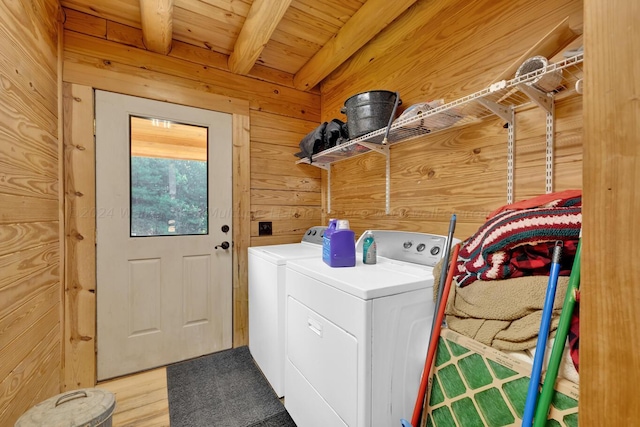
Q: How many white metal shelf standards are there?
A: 4